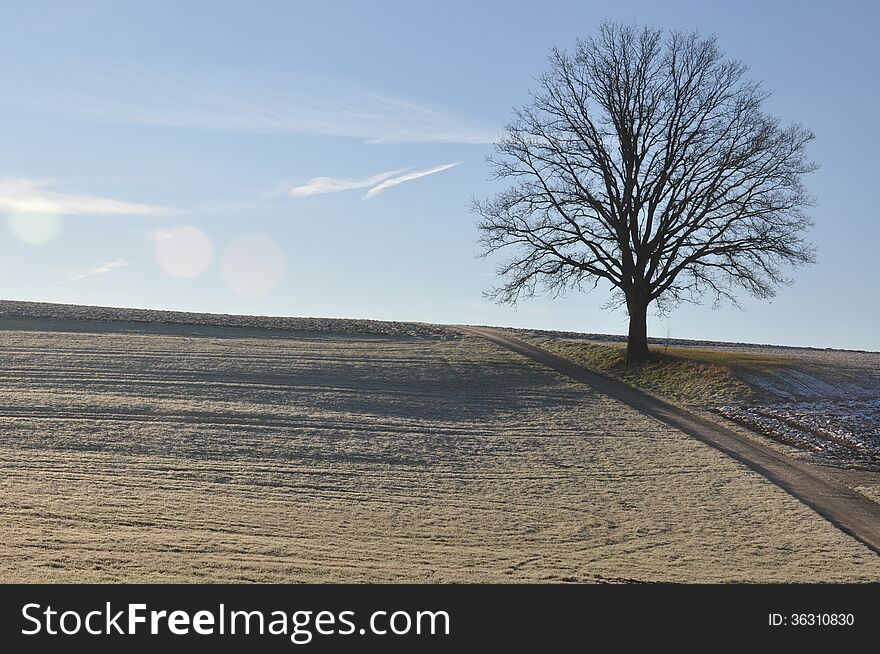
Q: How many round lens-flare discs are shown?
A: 3